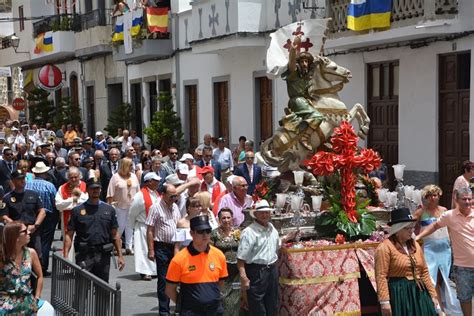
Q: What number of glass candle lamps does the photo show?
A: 9